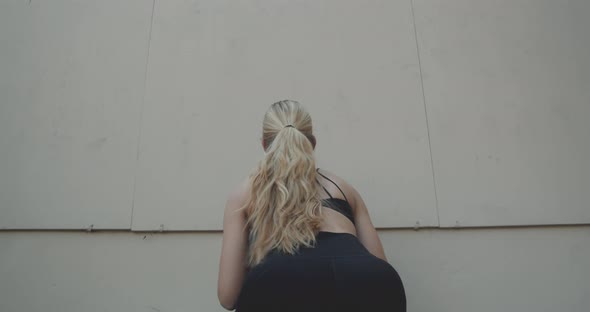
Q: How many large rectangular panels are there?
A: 3